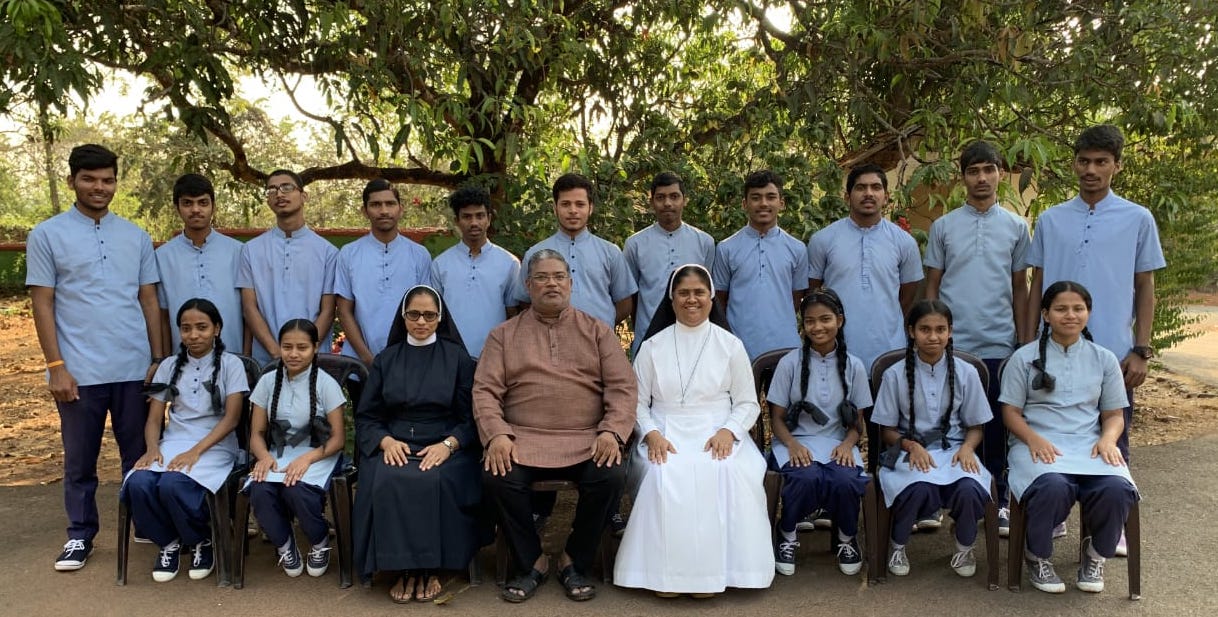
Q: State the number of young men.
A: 11